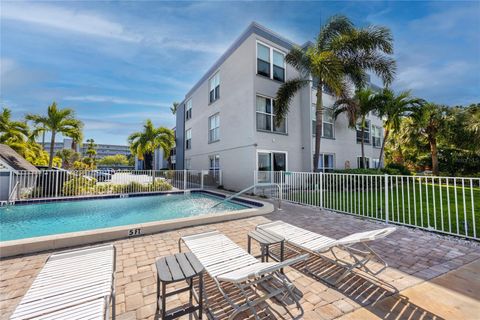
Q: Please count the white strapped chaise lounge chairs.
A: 3